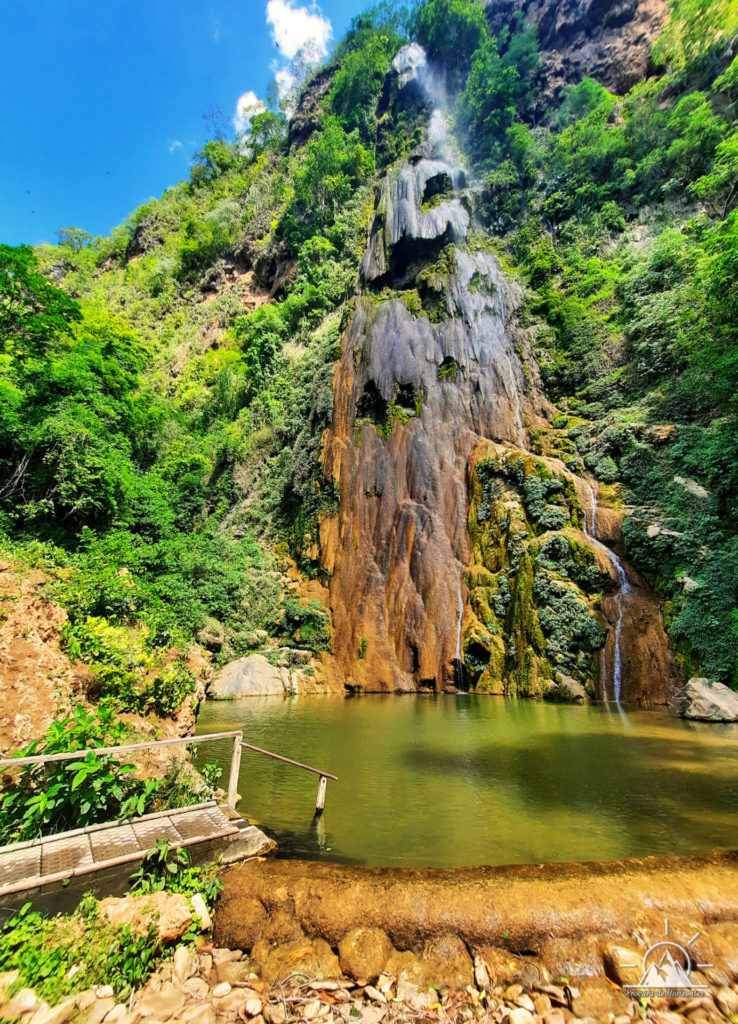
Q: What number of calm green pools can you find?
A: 1